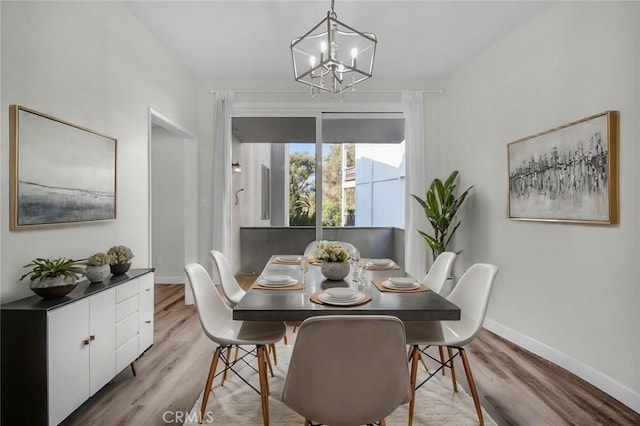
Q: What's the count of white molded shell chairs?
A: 6